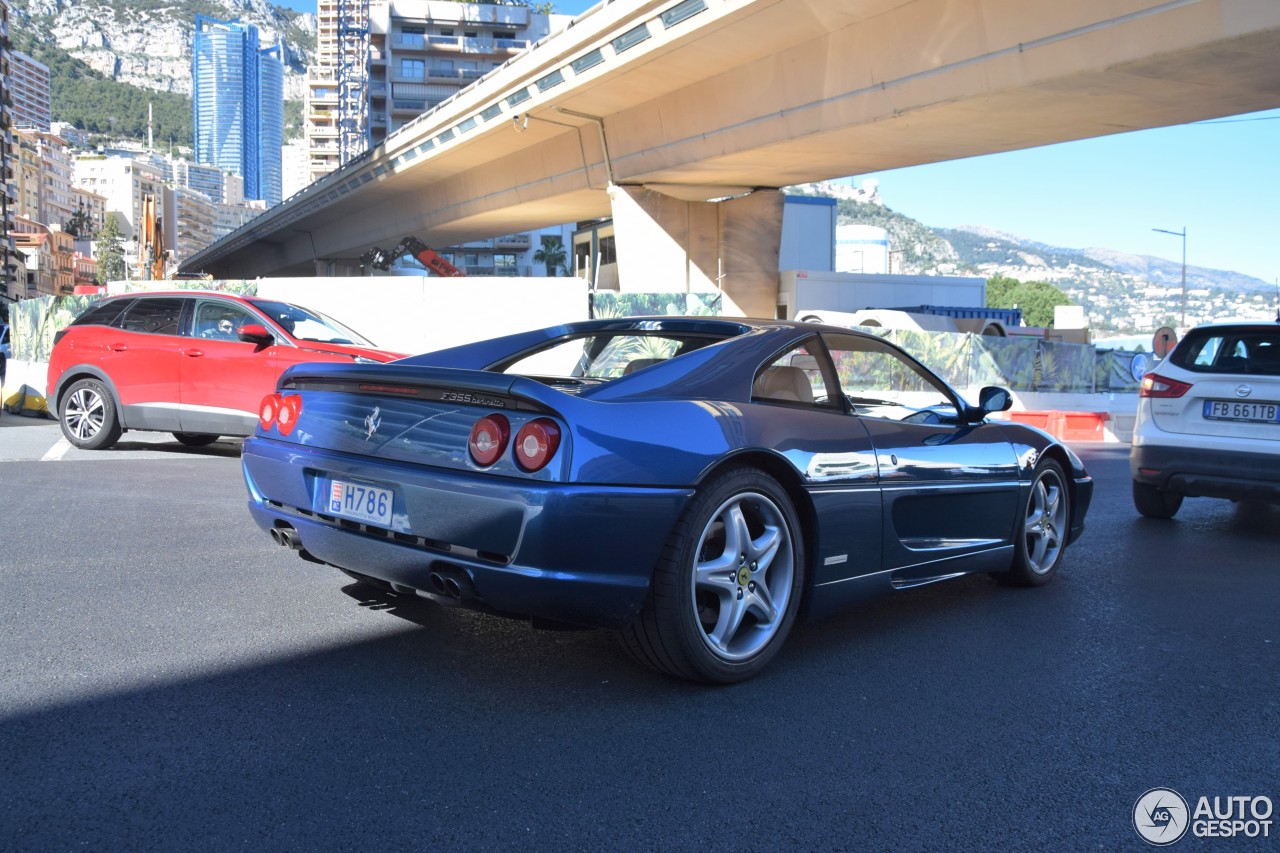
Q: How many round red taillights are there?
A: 4